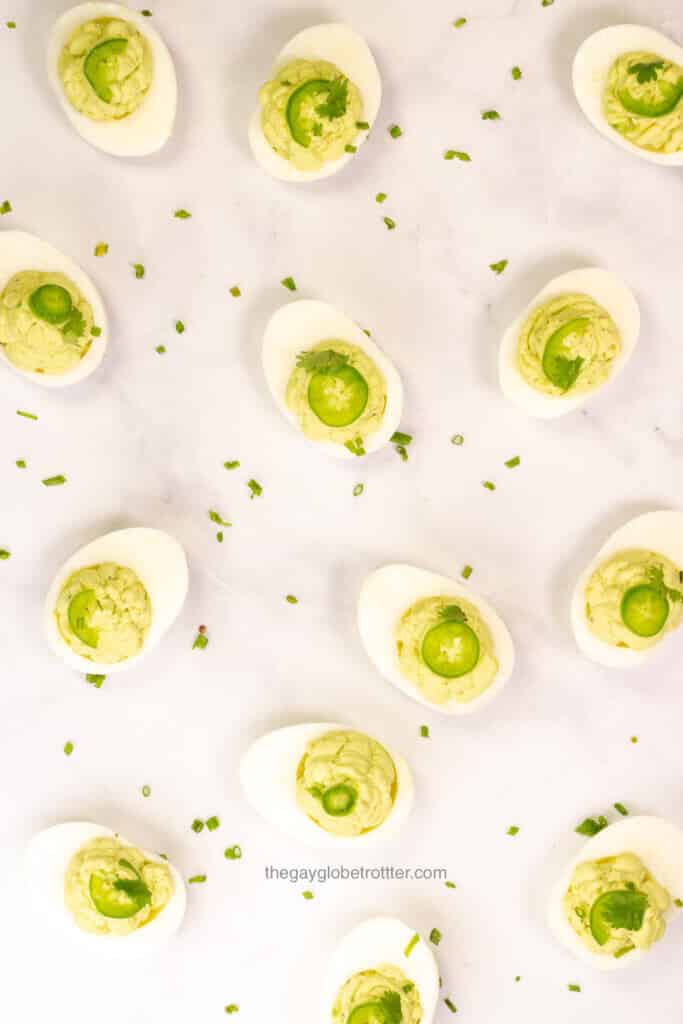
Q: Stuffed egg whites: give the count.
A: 13